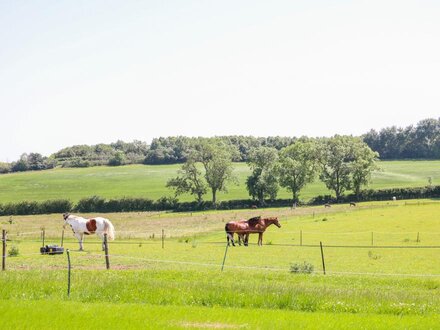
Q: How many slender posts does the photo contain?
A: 11